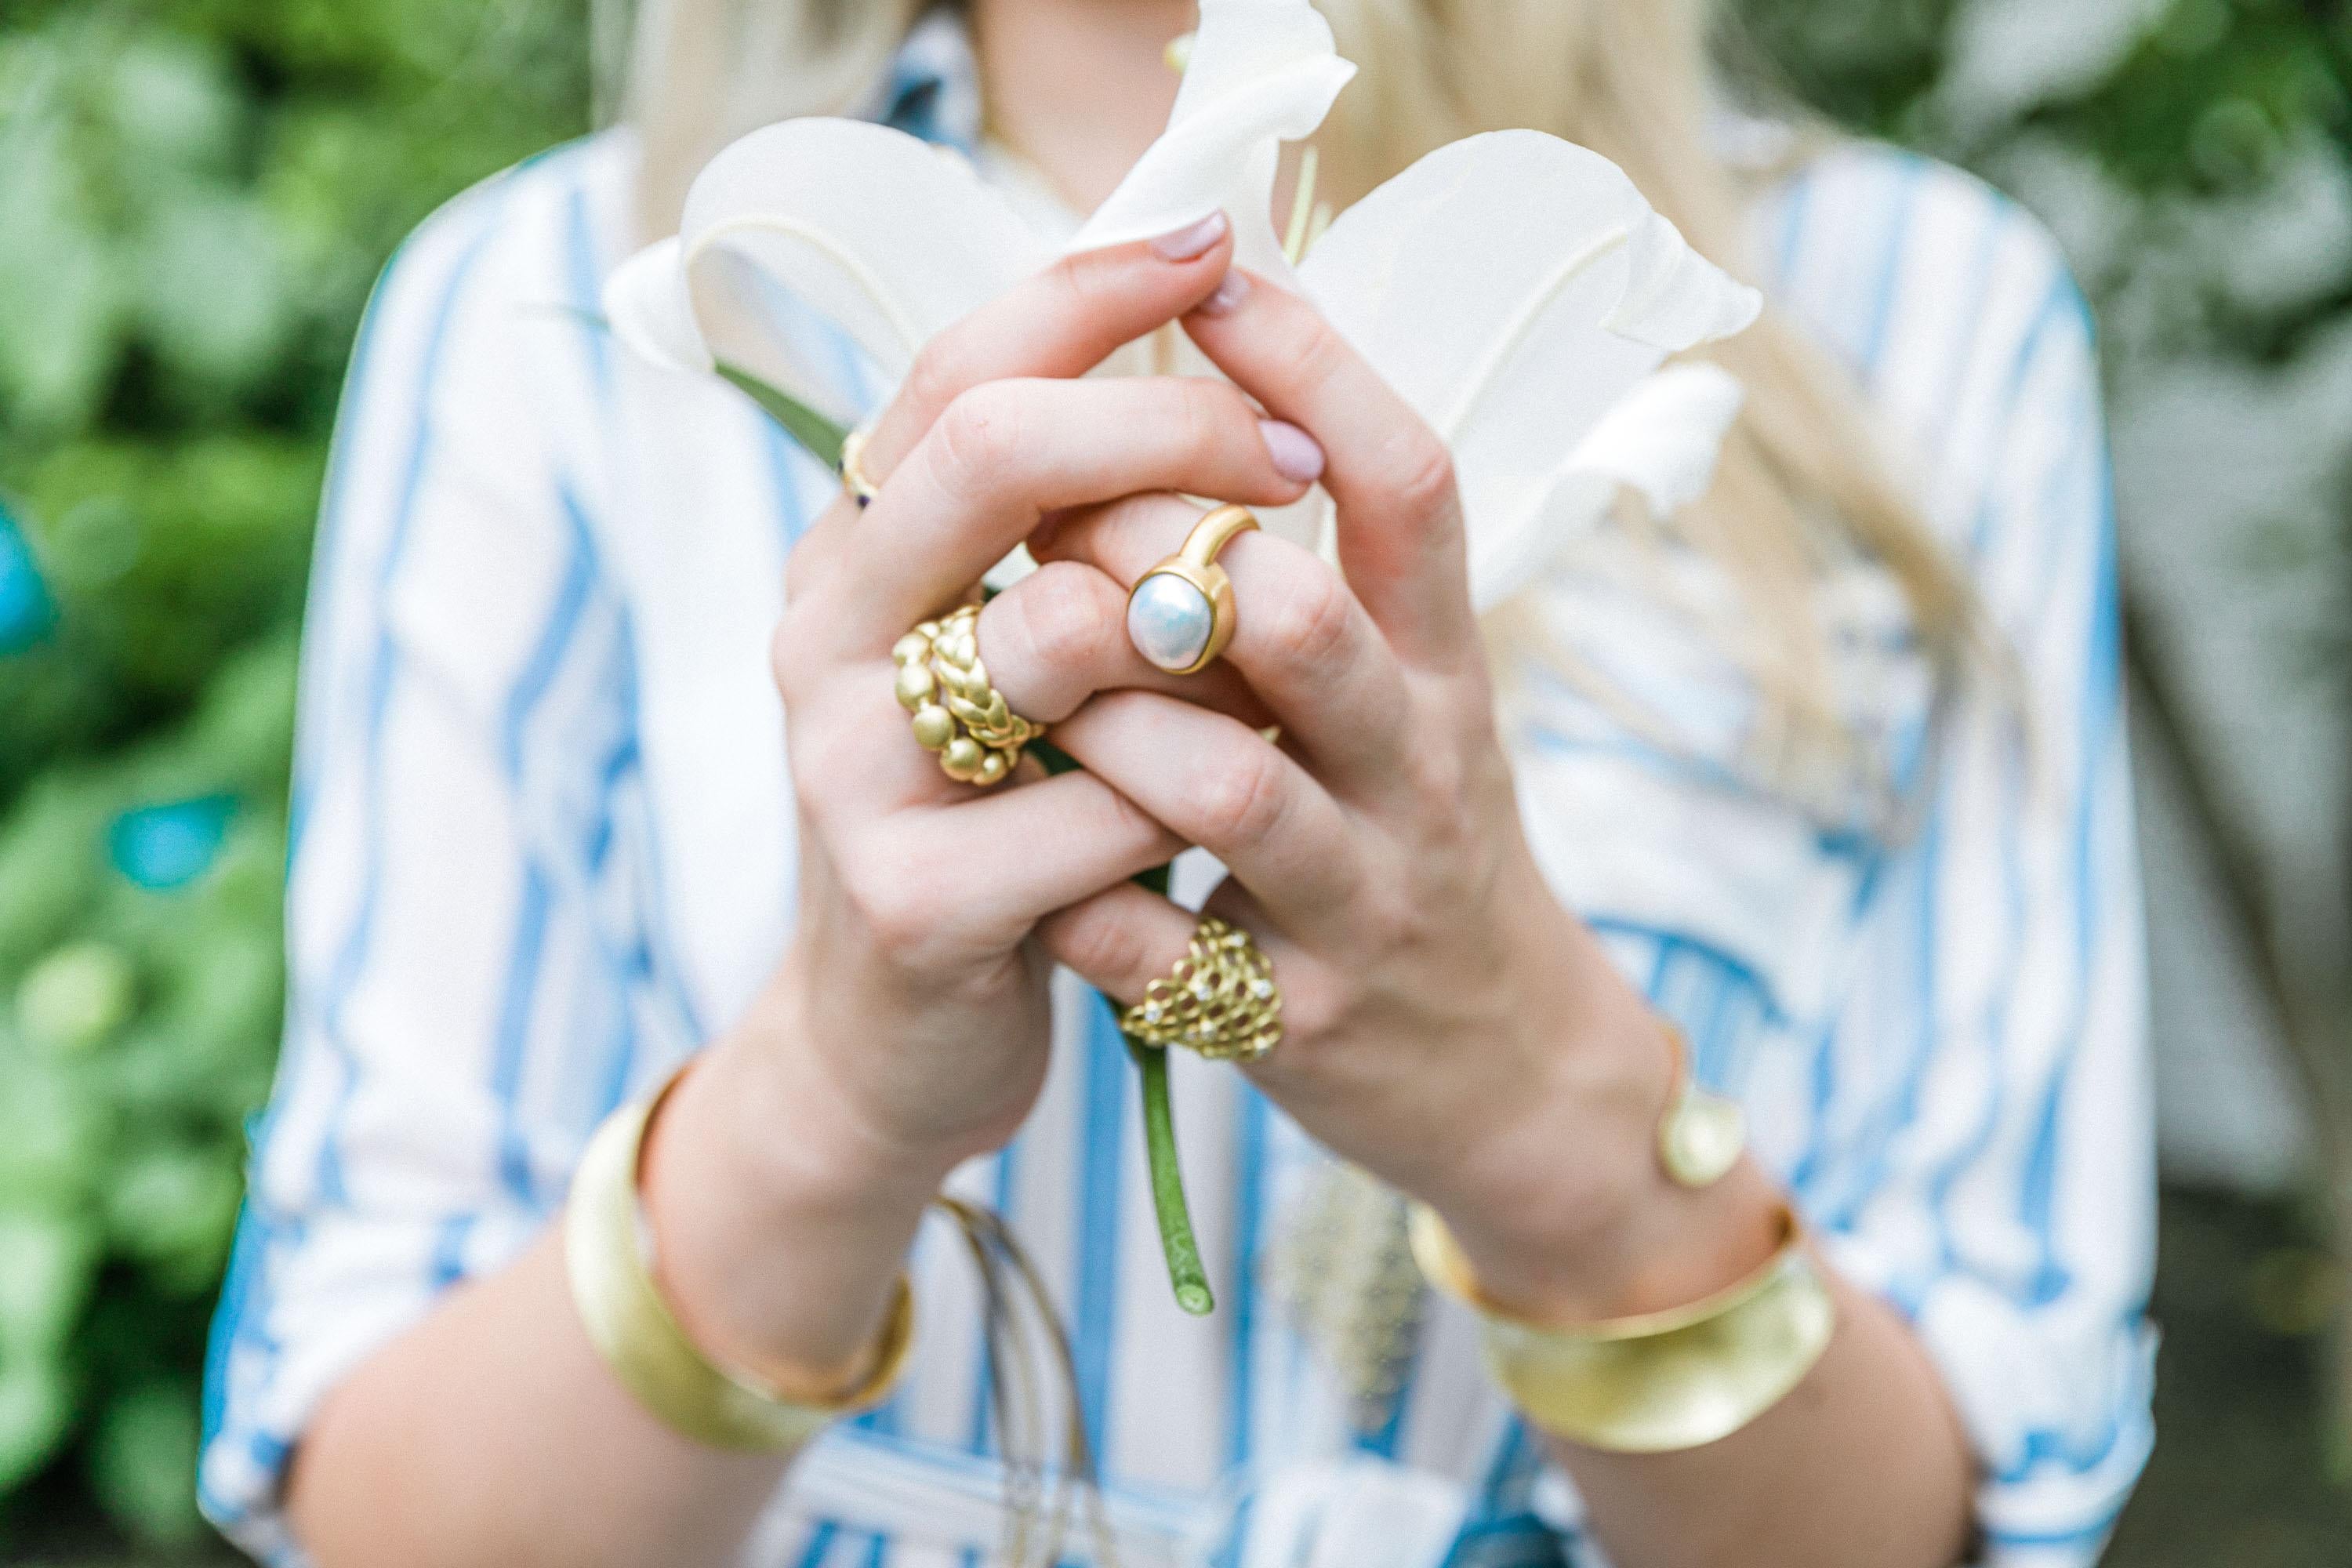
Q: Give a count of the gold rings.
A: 5